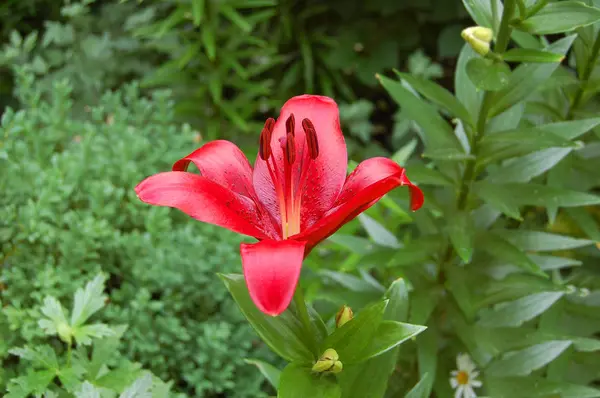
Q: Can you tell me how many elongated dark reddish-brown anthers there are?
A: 6